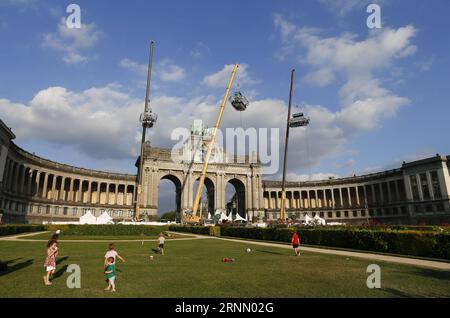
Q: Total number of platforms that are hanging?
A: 3